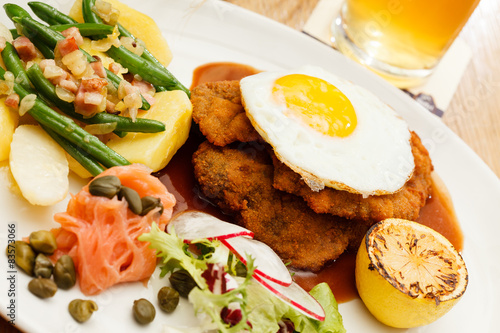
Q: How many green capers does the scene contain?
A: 12